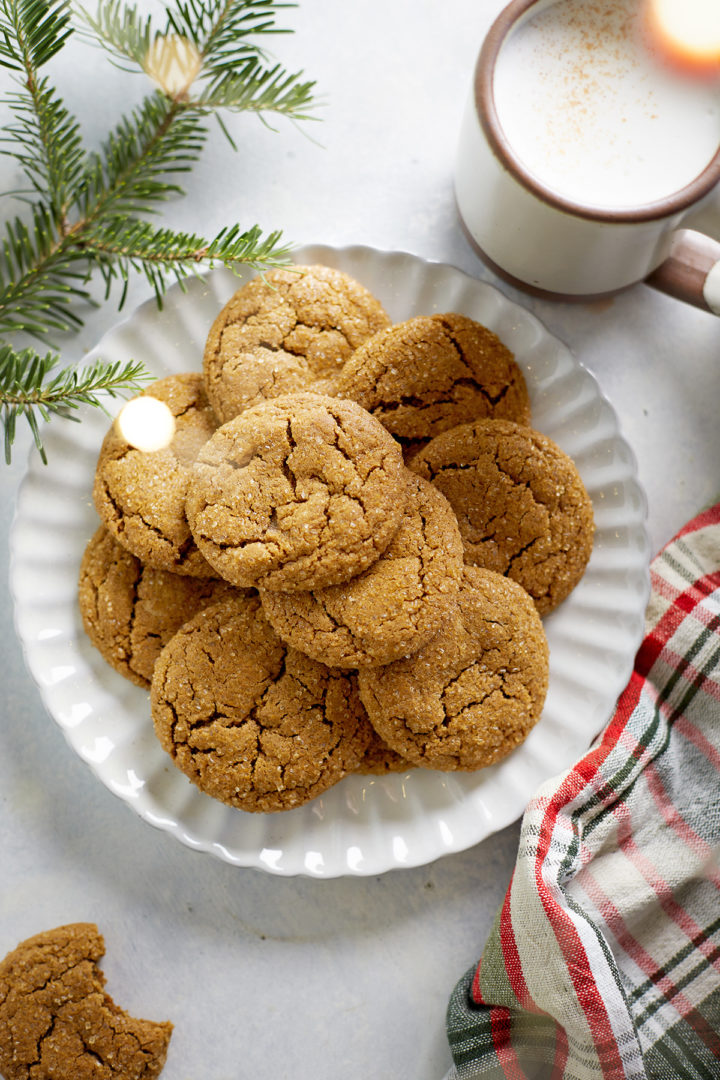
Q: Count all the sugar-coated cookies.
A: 11